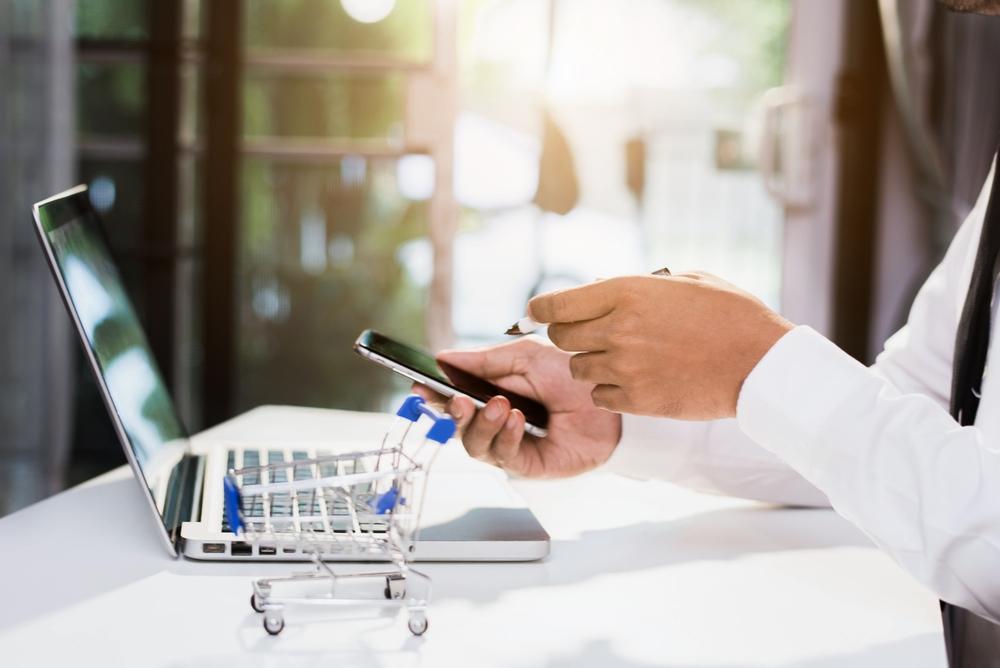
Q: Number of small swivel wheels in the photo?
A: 4